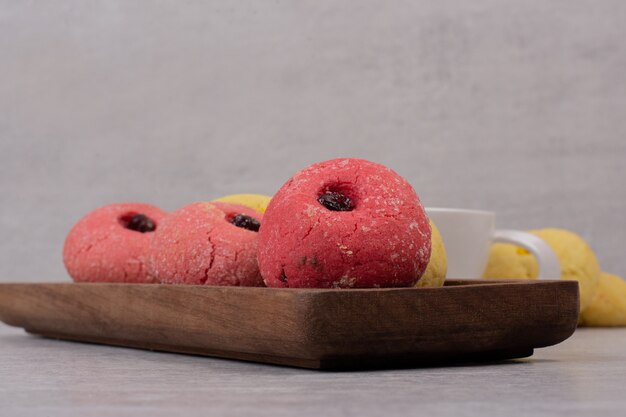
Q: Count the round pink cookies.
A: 3